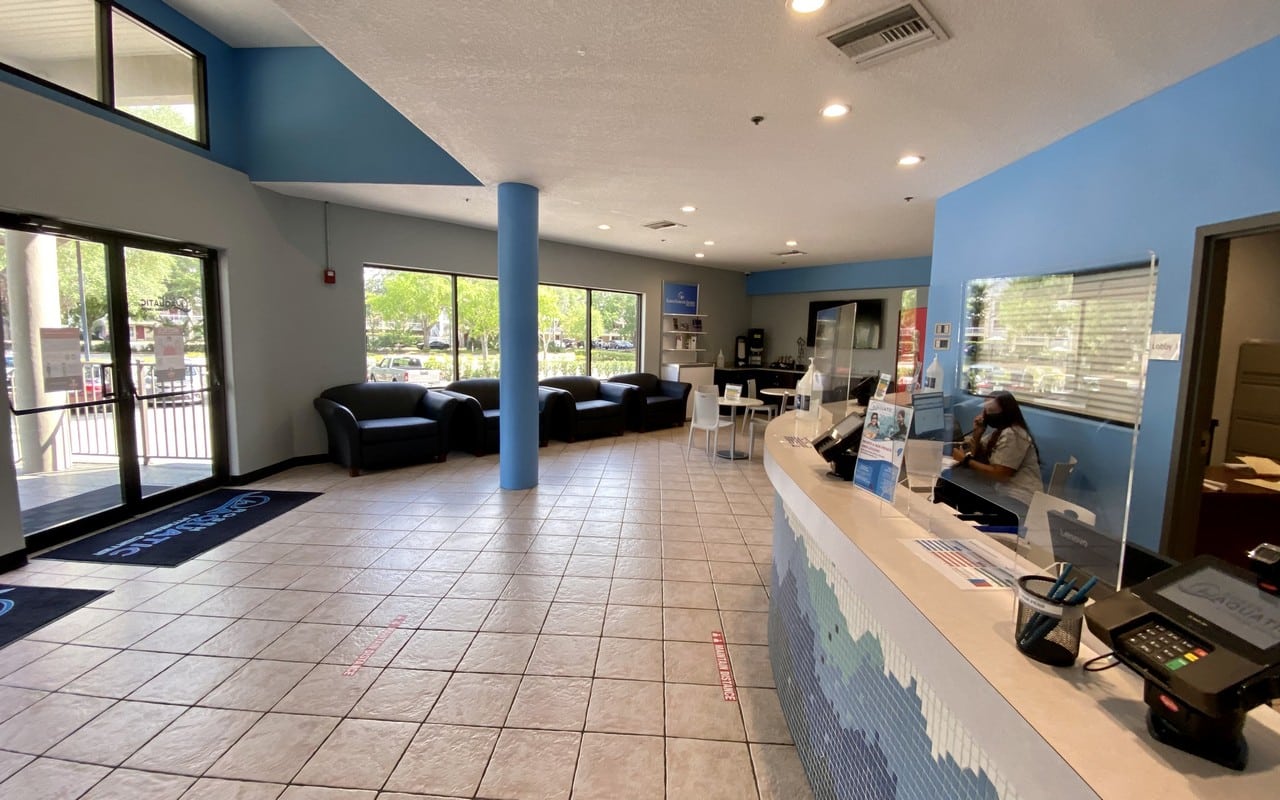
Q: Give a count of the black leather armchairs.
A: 4